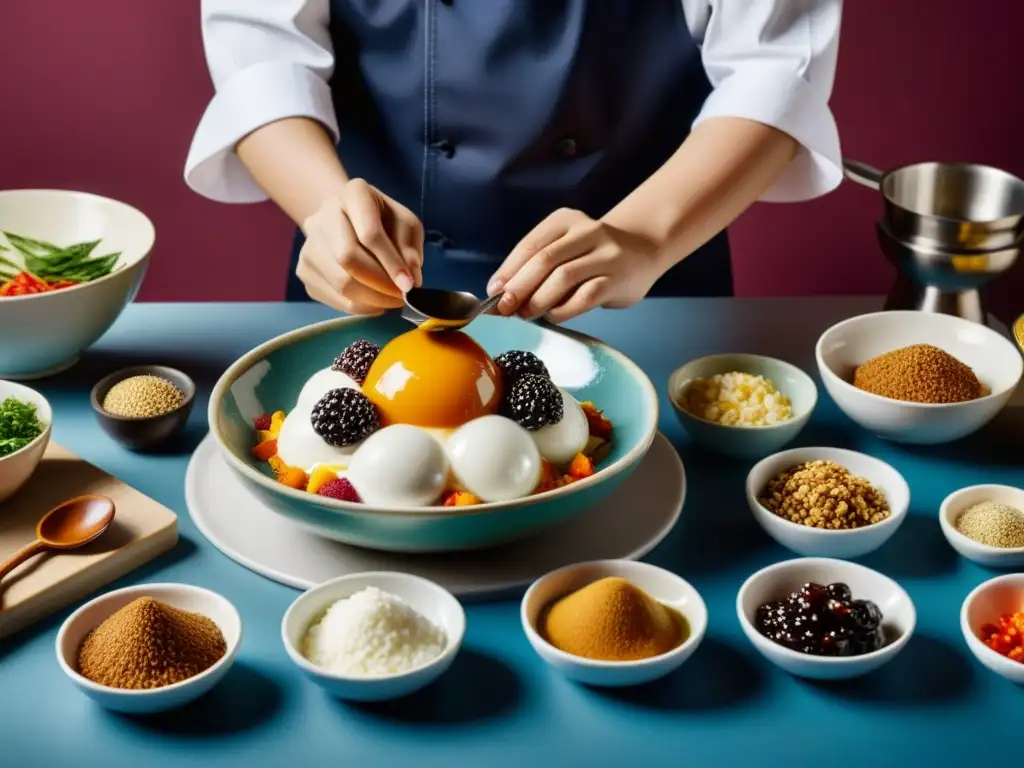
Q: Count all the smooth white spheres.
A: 5